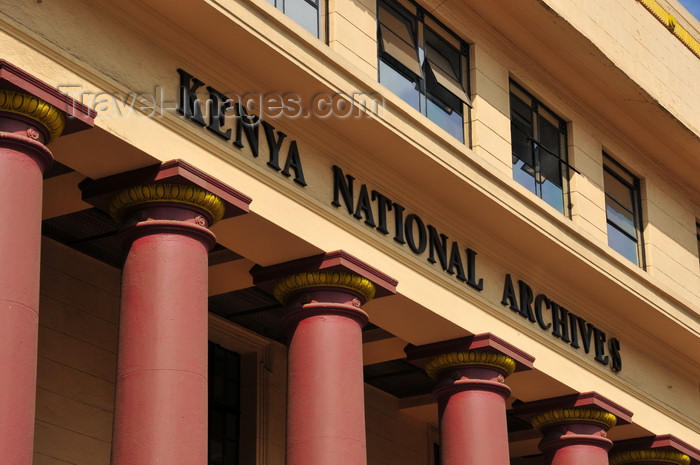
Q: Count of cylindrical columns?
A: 6